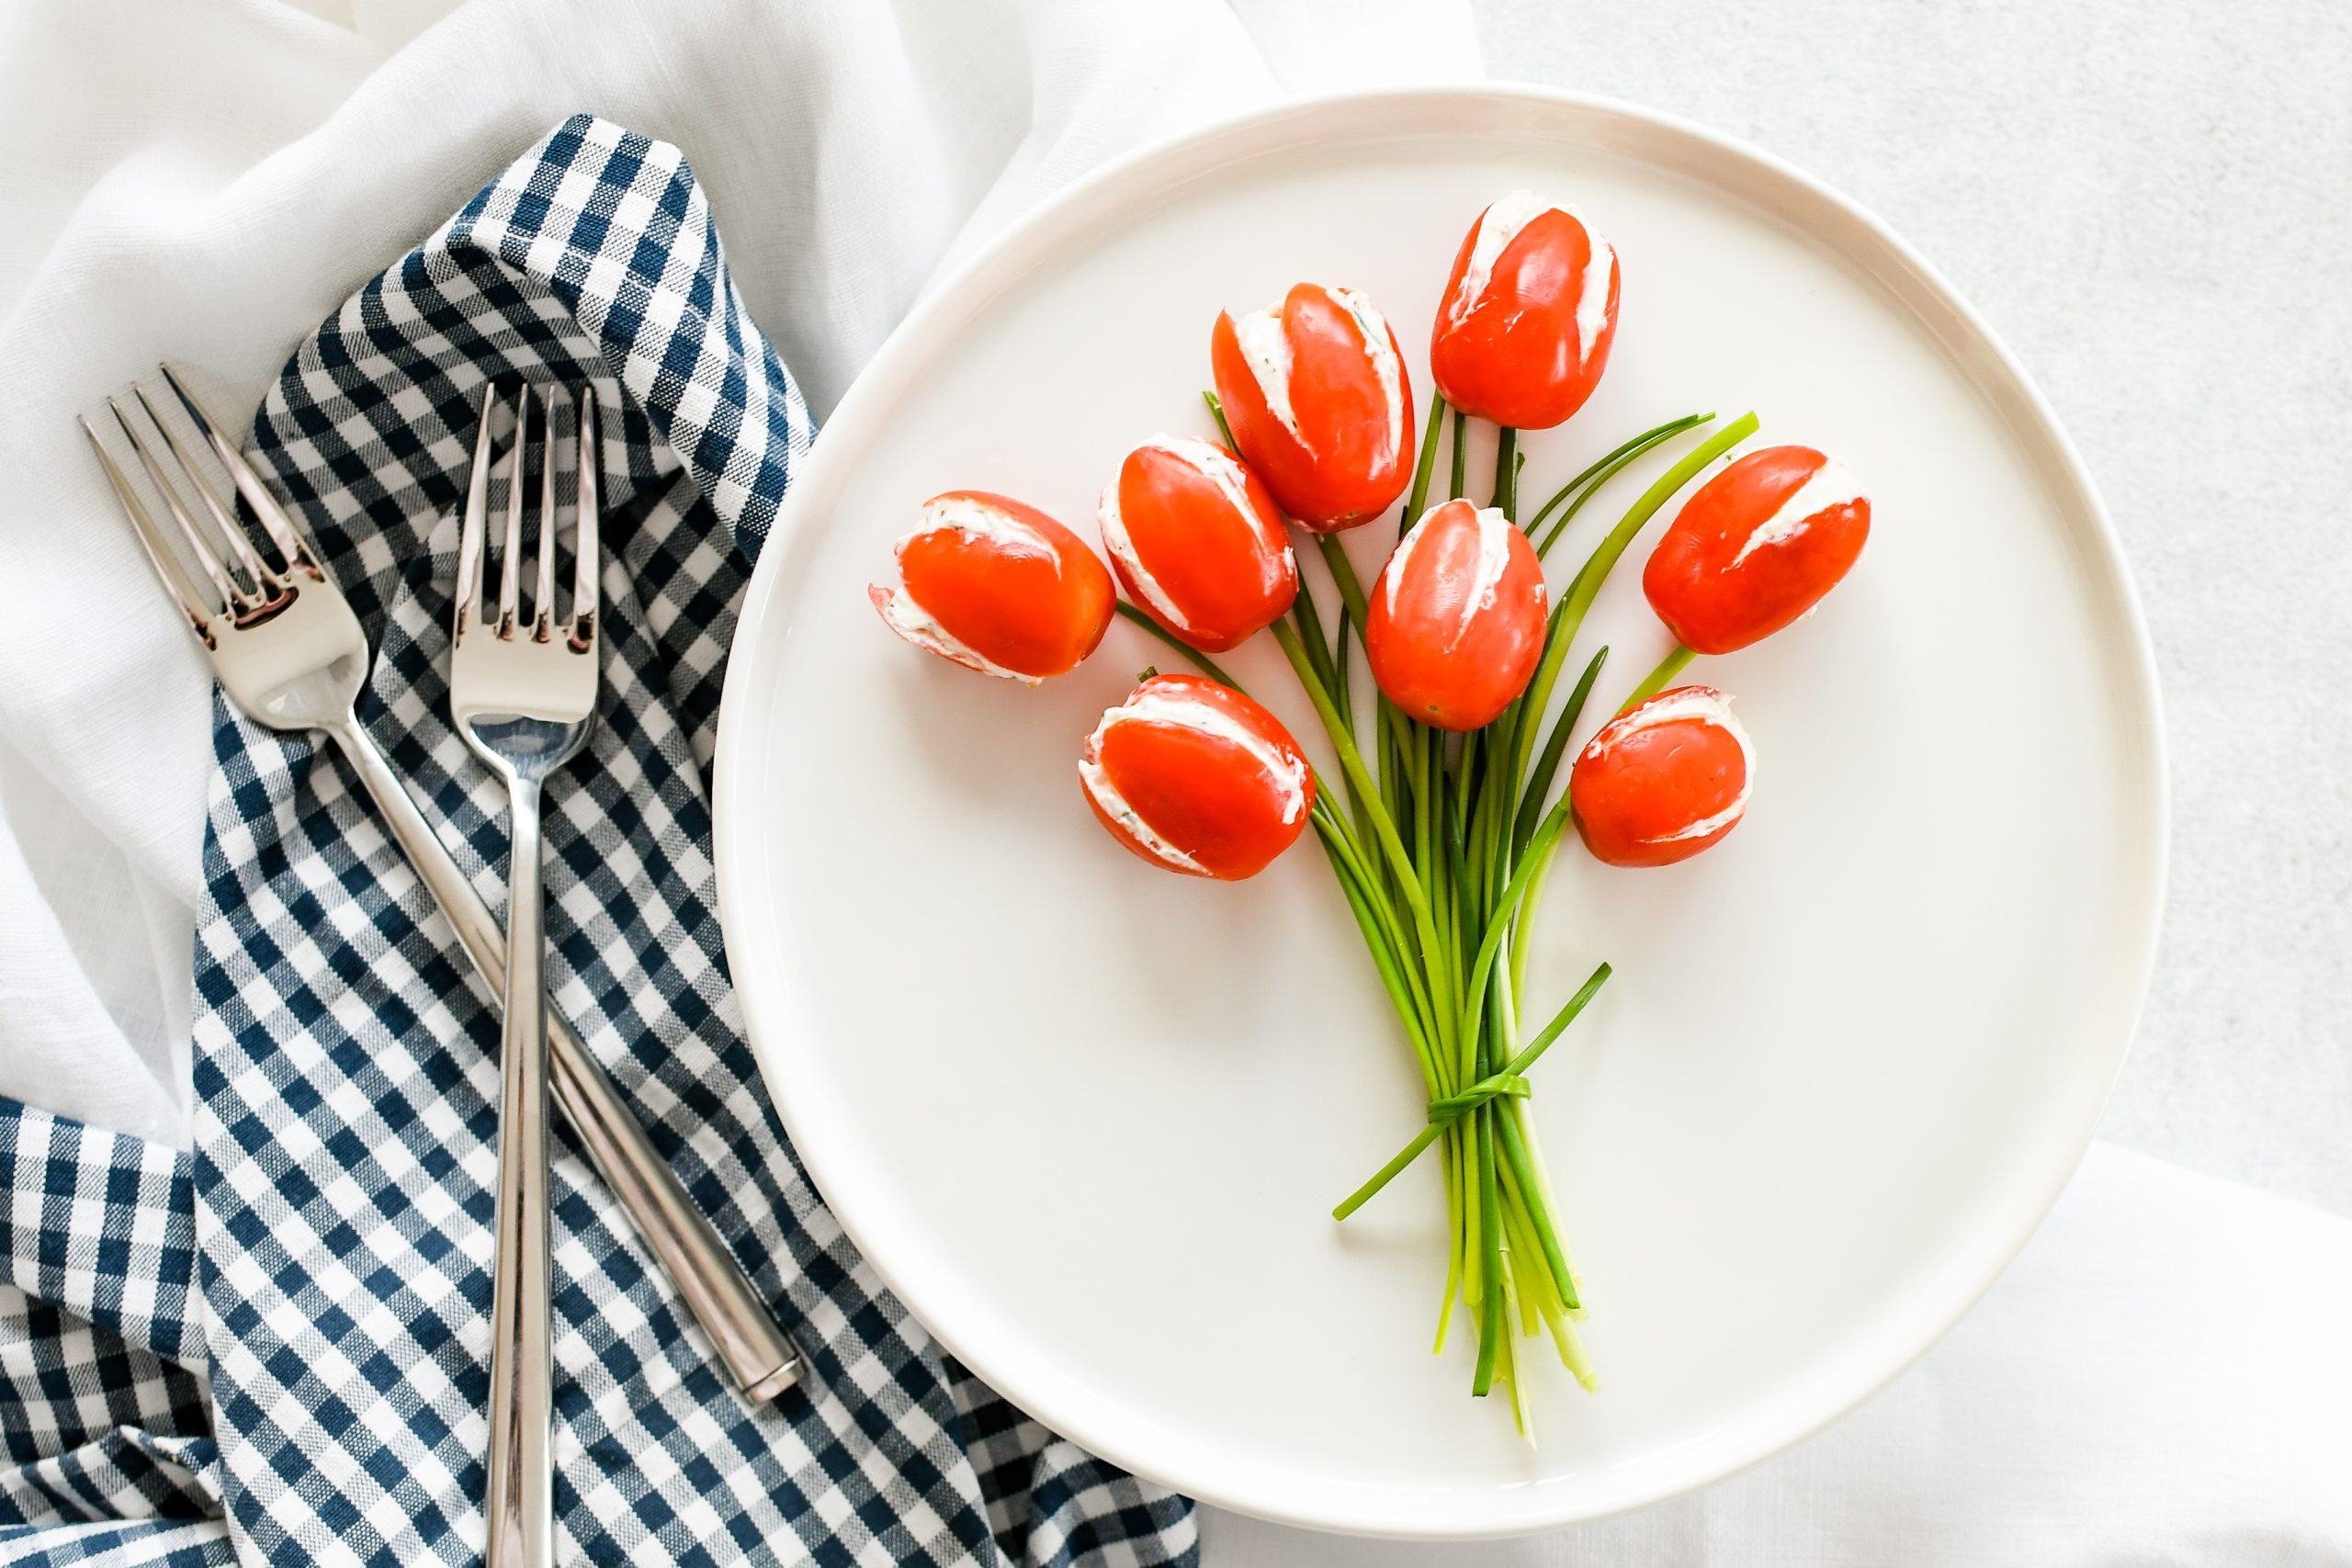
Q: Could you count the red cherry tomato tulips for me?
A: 8